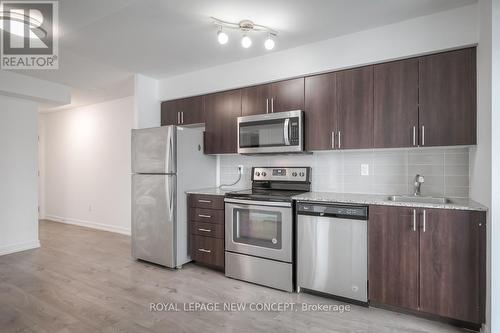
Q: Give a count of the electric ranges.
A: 1